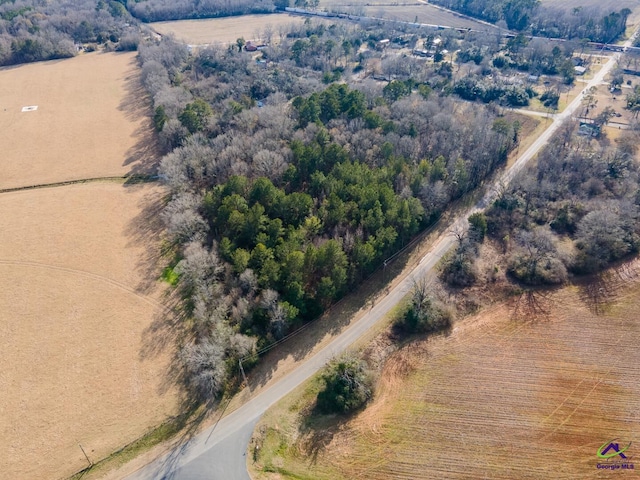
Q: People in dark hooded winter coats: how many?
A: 0